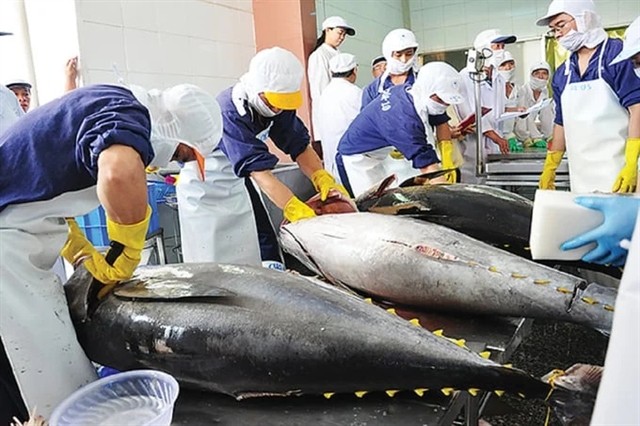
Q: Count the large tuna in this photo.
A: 3